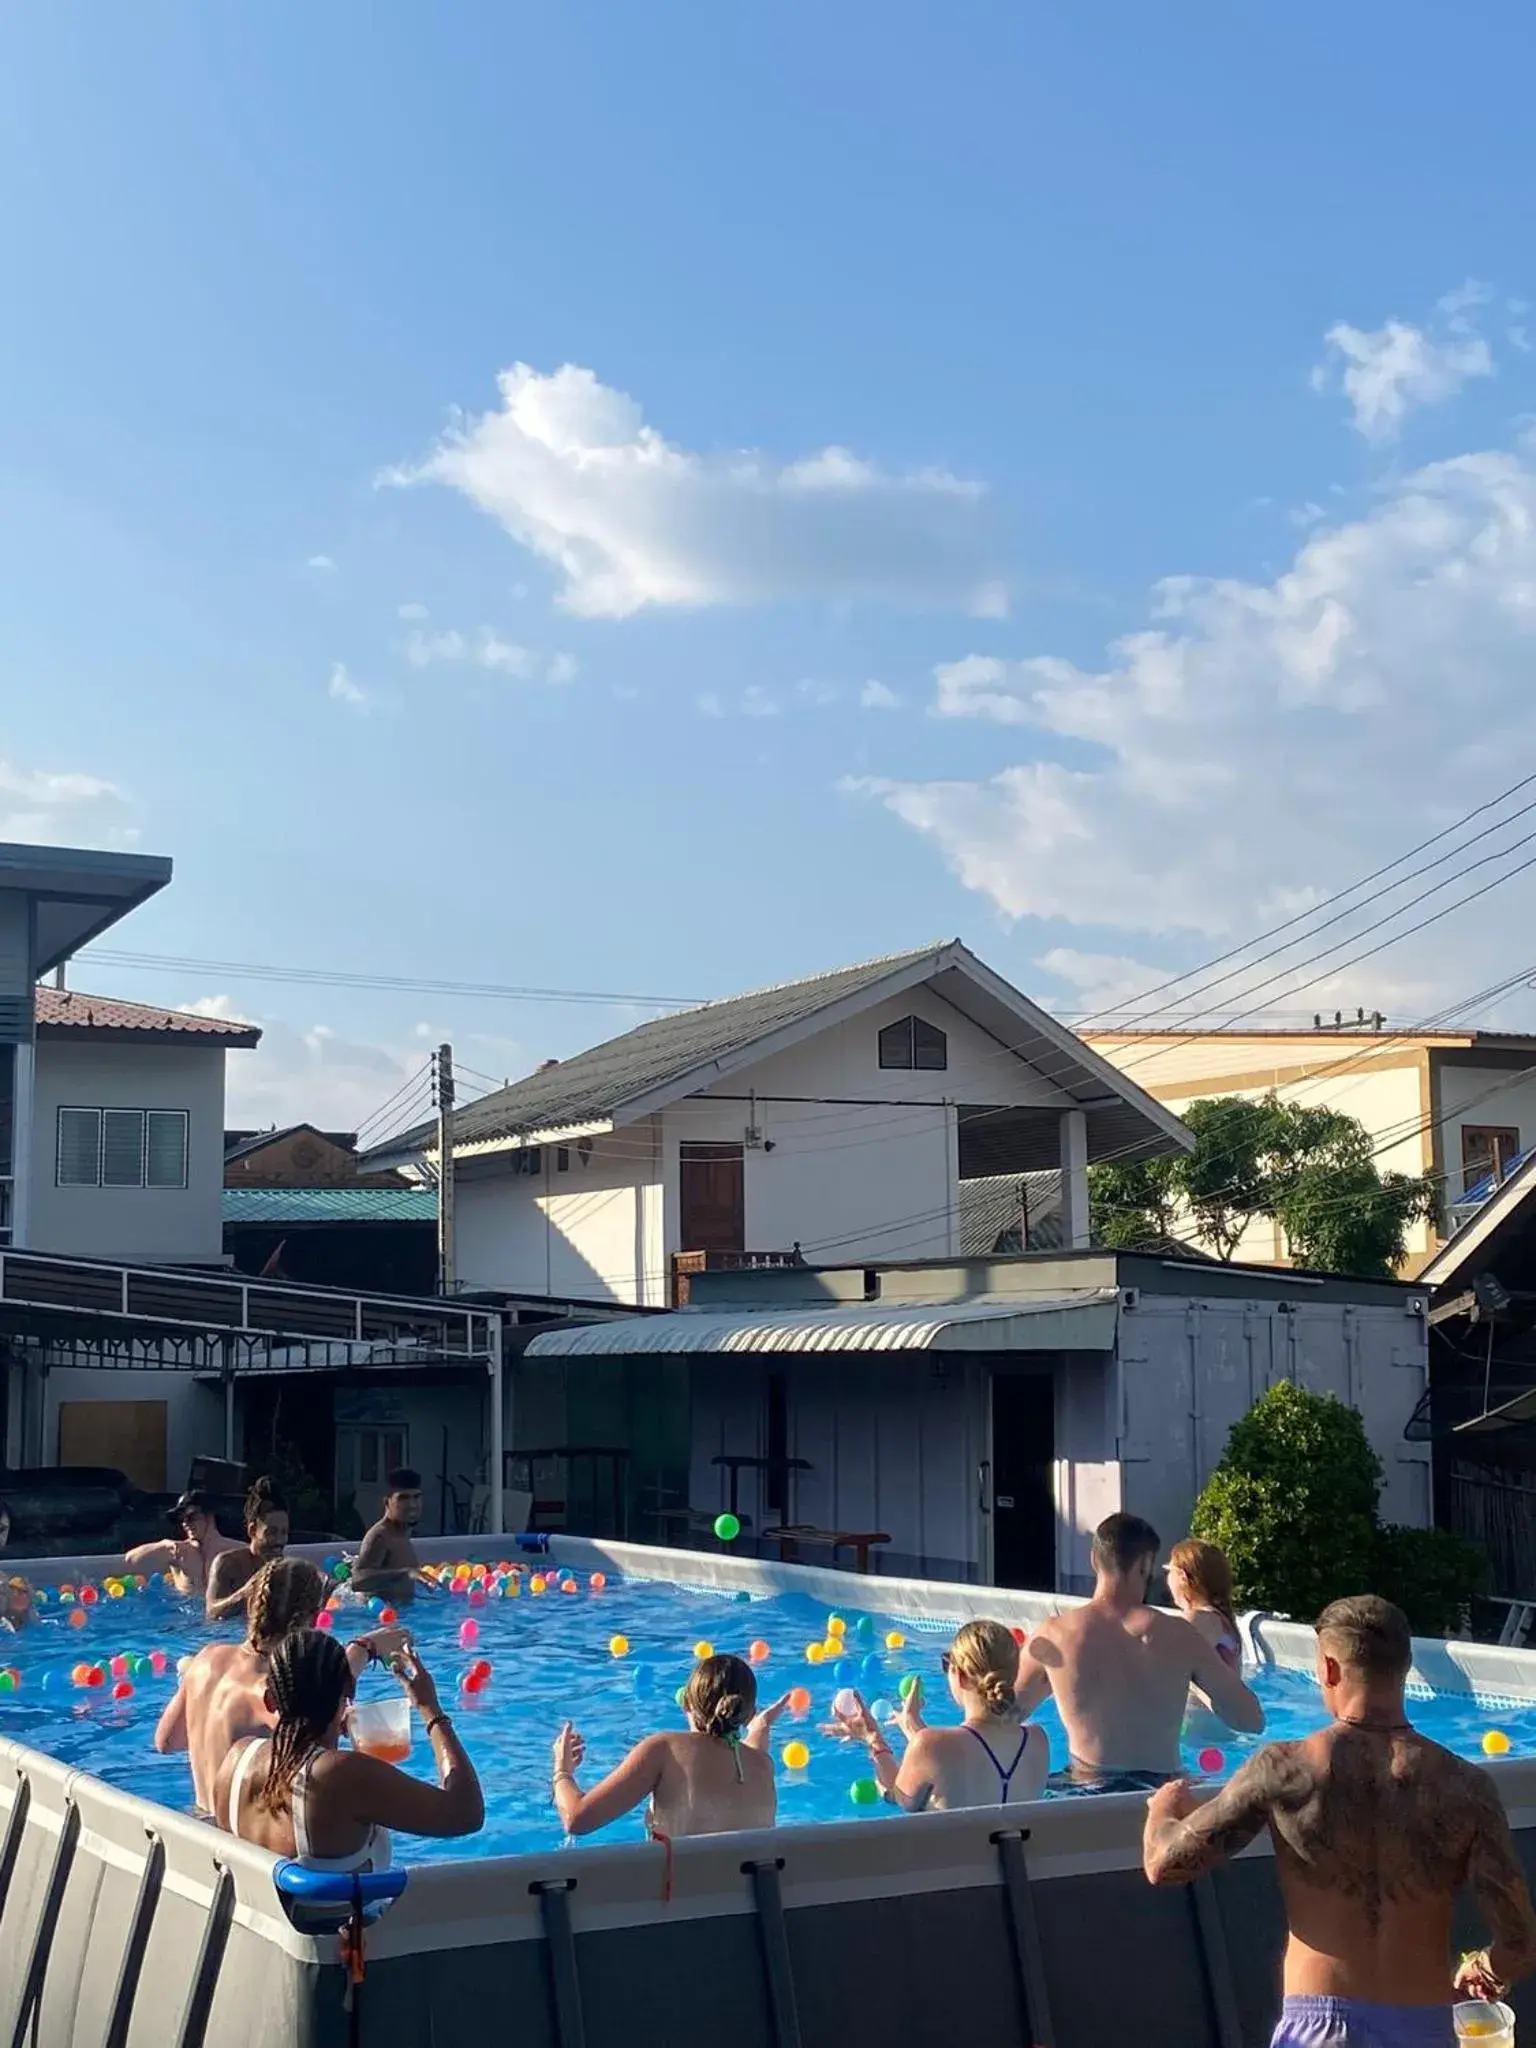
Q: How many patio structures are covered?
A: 2